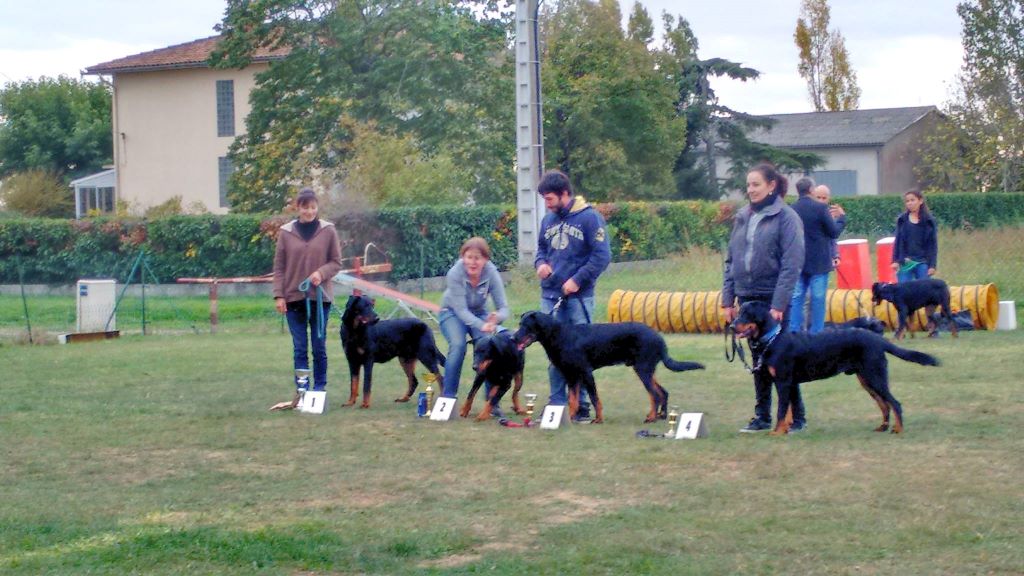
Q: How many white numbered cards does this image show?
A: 4